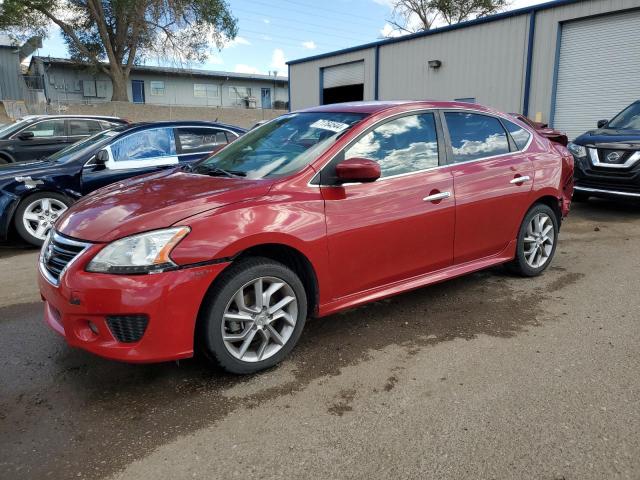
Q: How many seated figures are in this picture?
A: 0